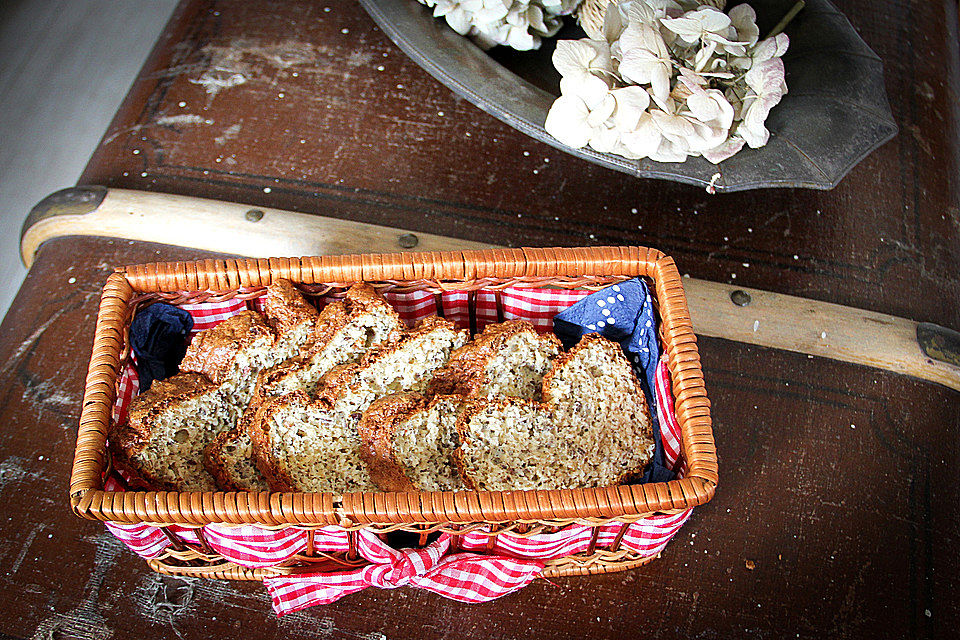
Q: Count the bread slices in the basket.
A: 5